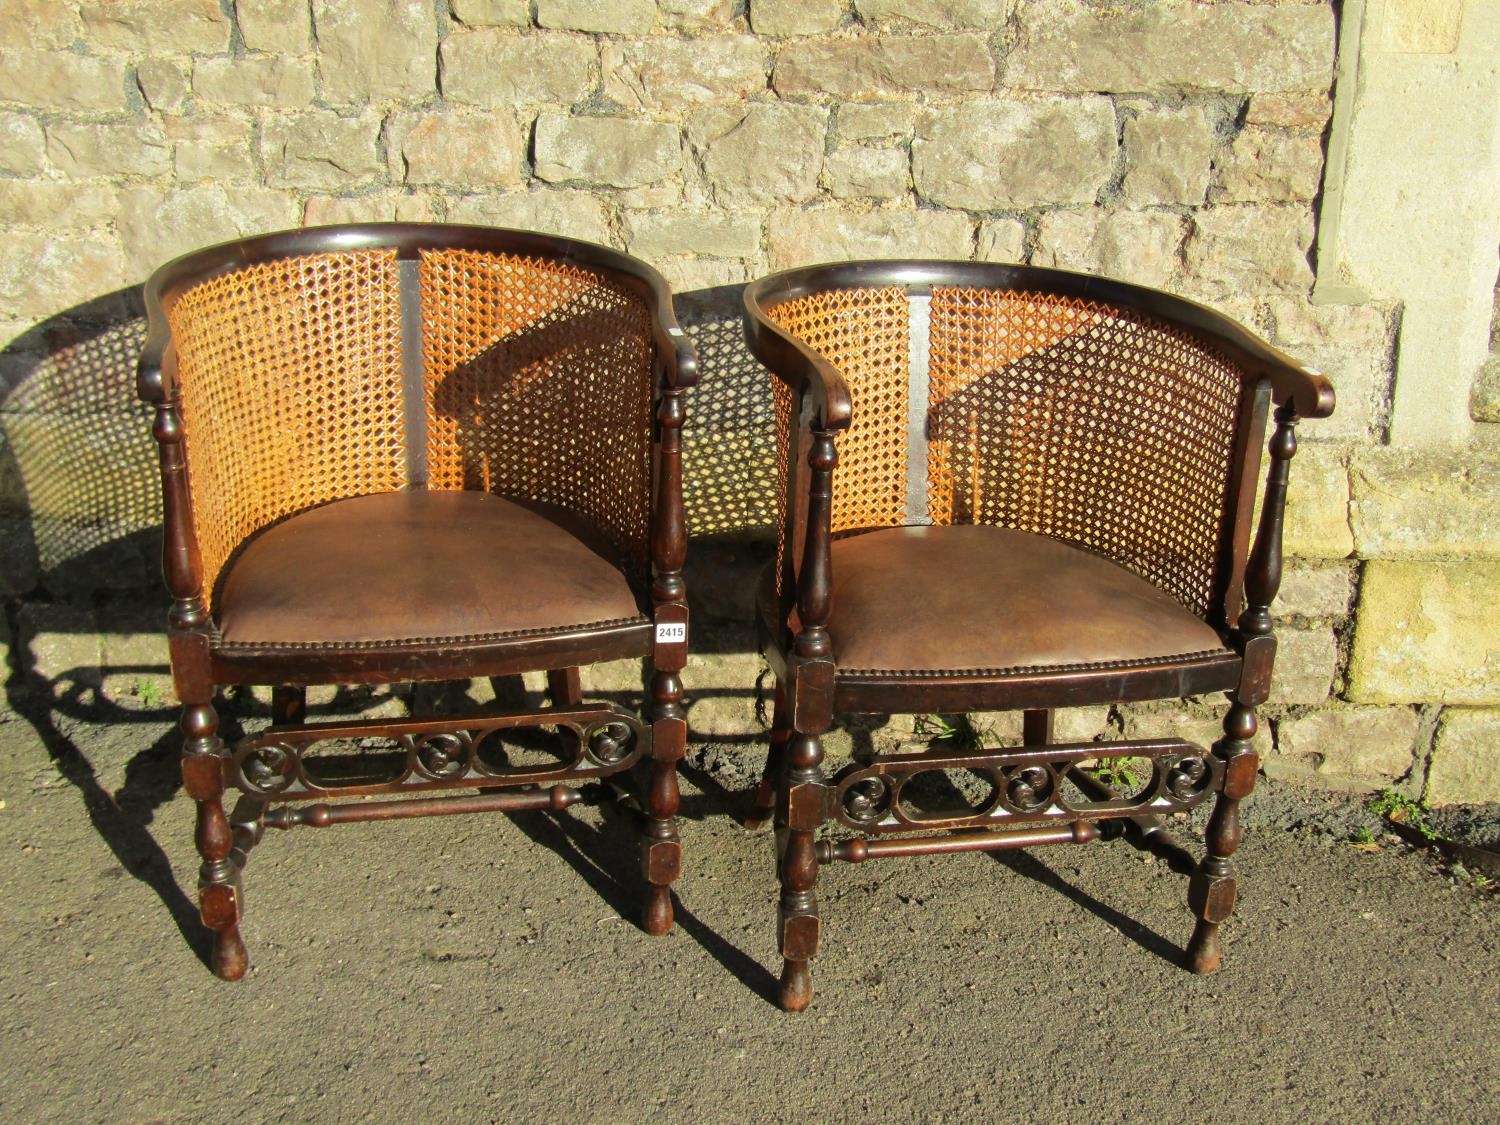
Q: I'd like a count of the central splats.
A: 2